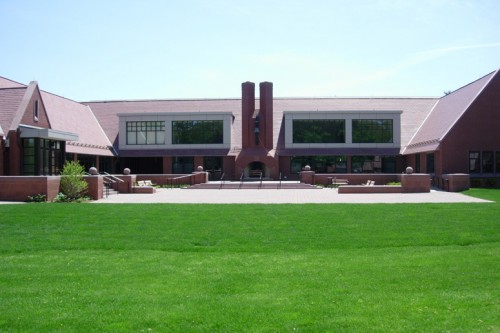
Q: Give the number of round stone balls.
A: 5